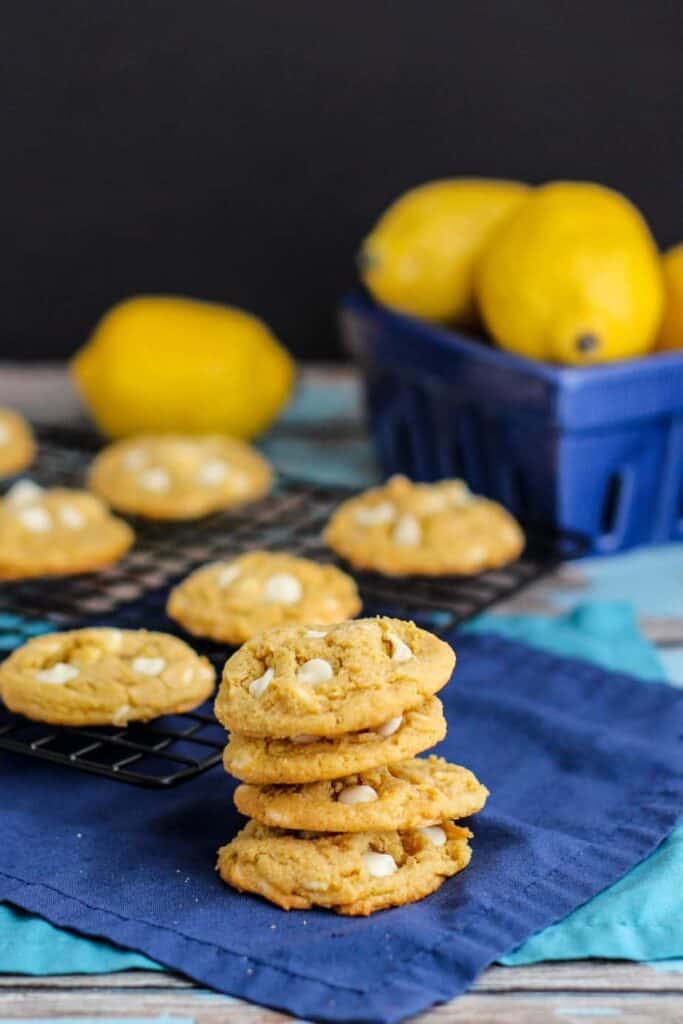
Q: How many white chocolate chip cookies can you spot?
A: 10